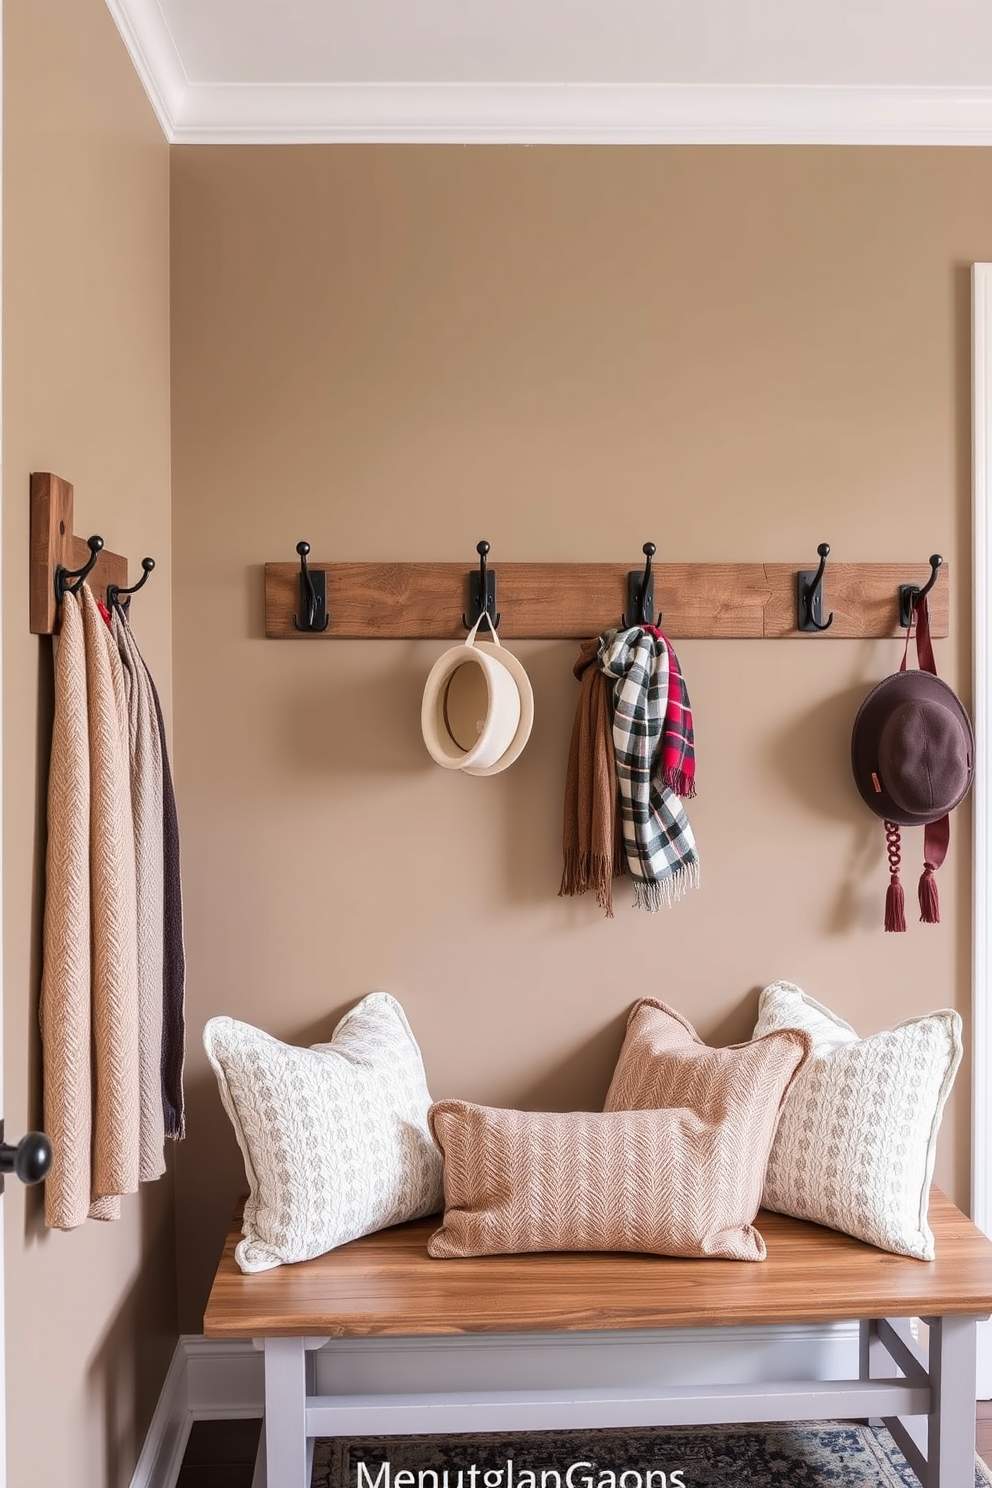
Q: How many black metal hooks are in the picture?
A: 7